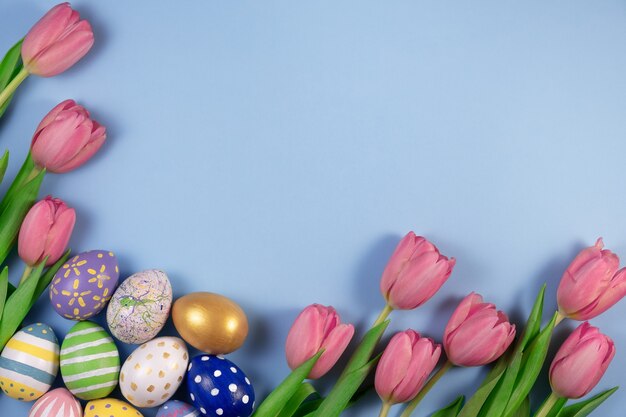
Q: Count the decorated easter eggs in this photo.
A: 10